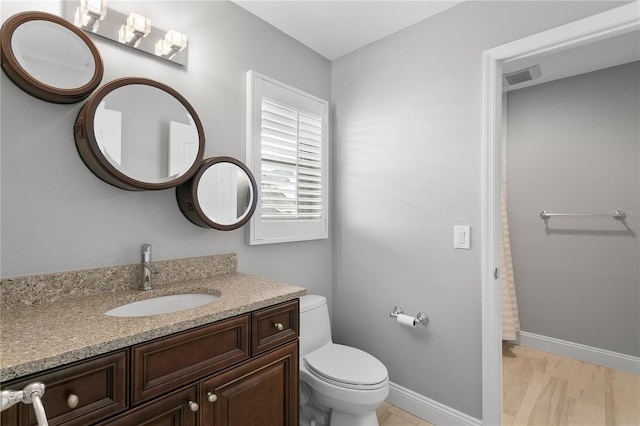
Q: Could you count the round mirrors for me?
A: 3